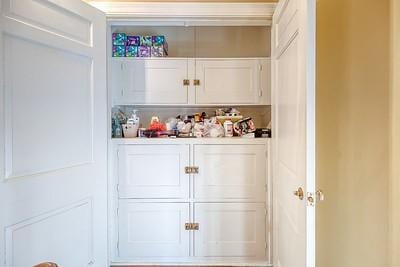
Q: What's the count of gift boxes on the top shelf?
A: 8